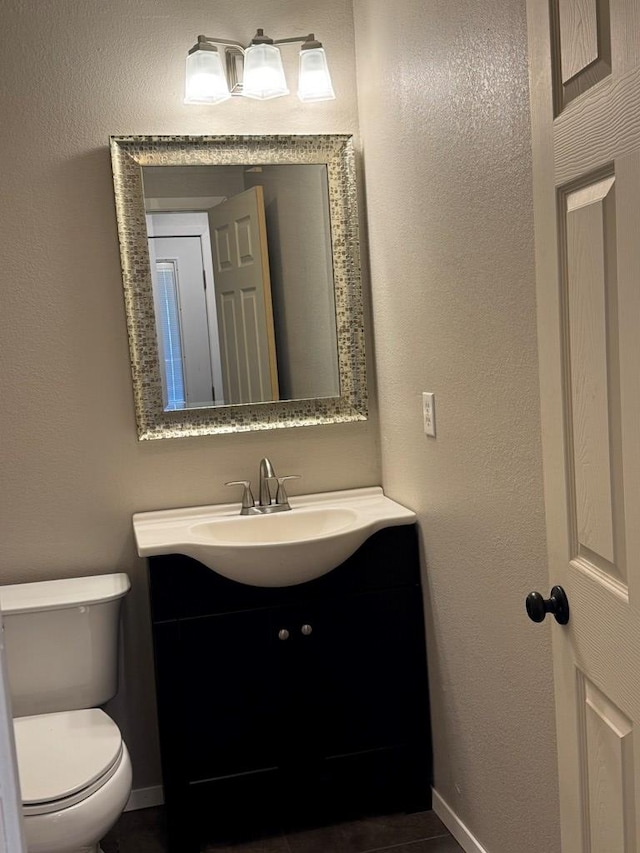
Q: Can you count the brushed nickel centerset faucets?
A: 1